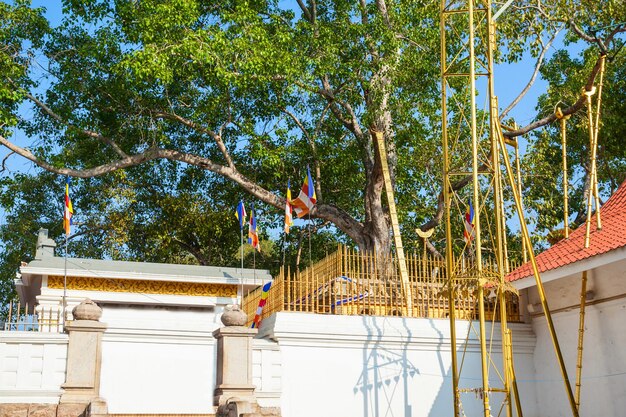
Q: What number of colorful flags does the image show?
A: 7